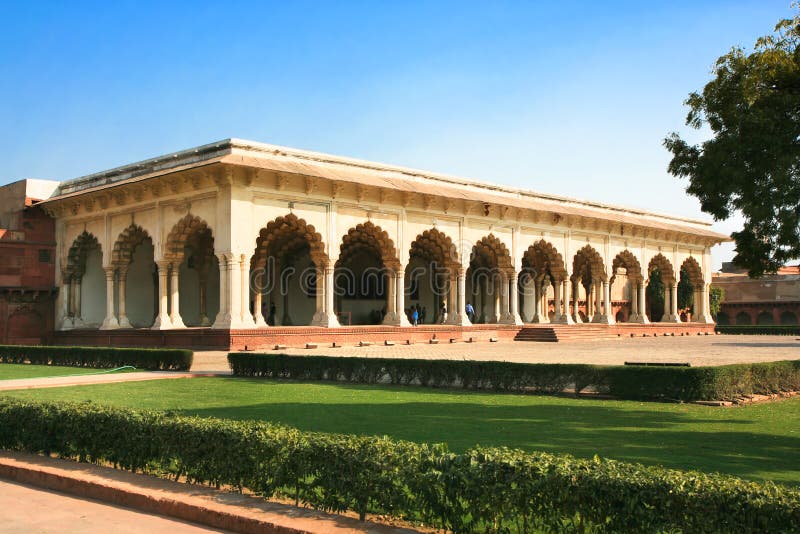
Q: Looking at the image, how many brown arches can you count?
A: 12